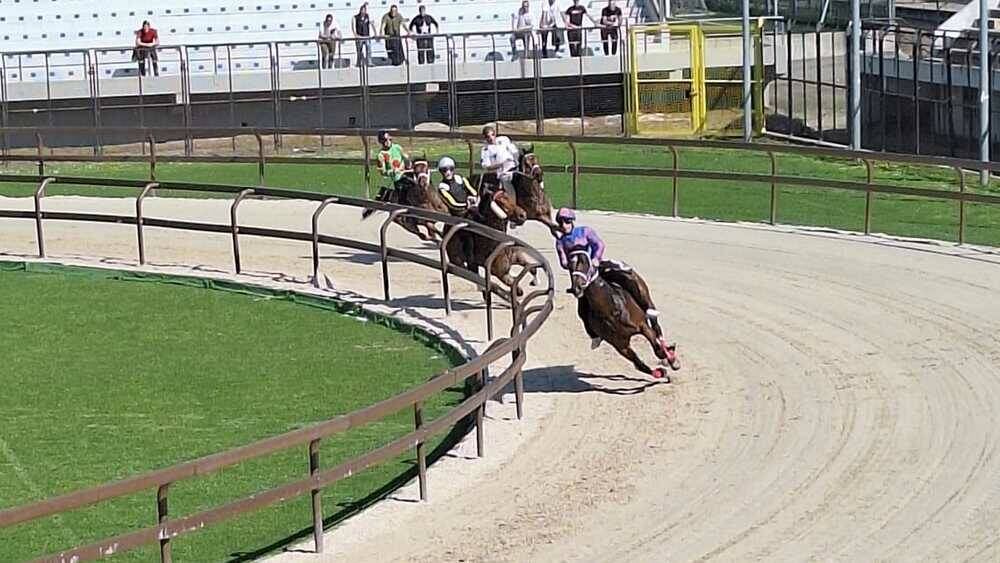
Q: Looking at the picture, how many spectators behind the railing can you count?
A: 9